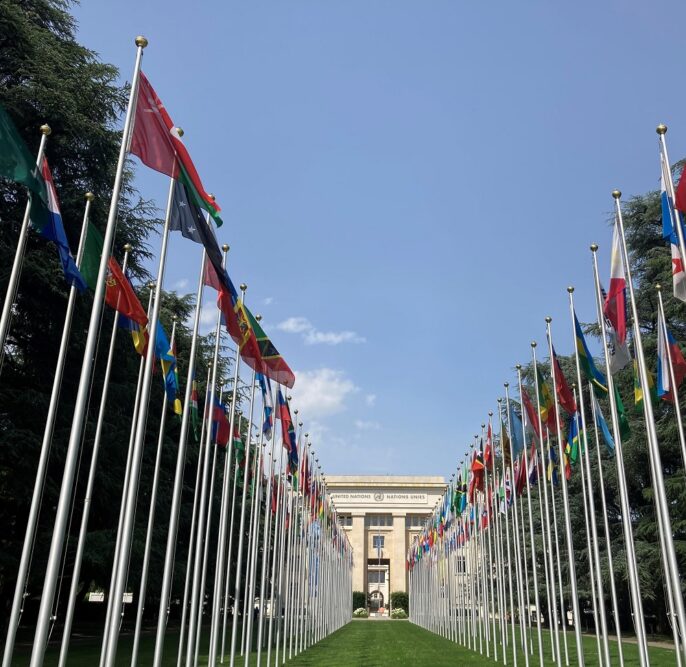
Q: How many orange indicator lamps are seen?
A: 0